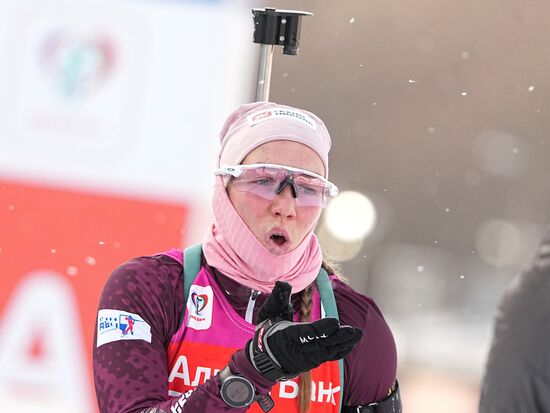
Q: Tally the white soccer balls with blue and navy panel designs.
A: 0